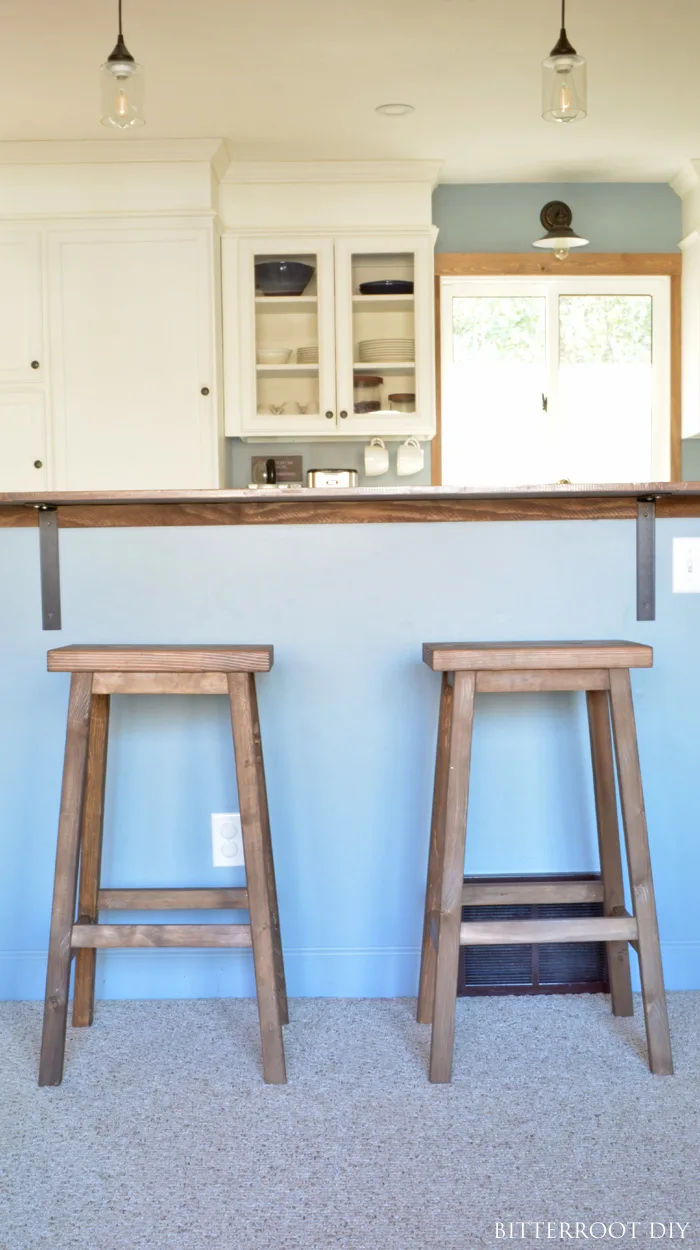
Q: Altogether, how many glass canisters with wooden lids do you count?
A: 2